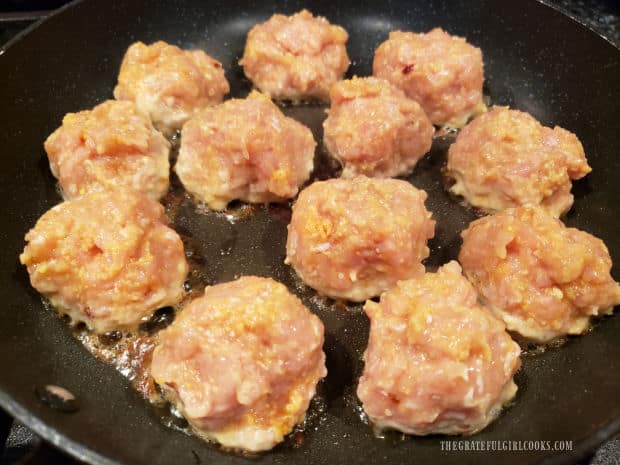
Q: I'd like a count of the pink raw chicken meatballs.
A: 12